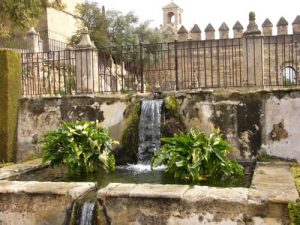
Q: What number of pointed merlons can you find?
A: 8